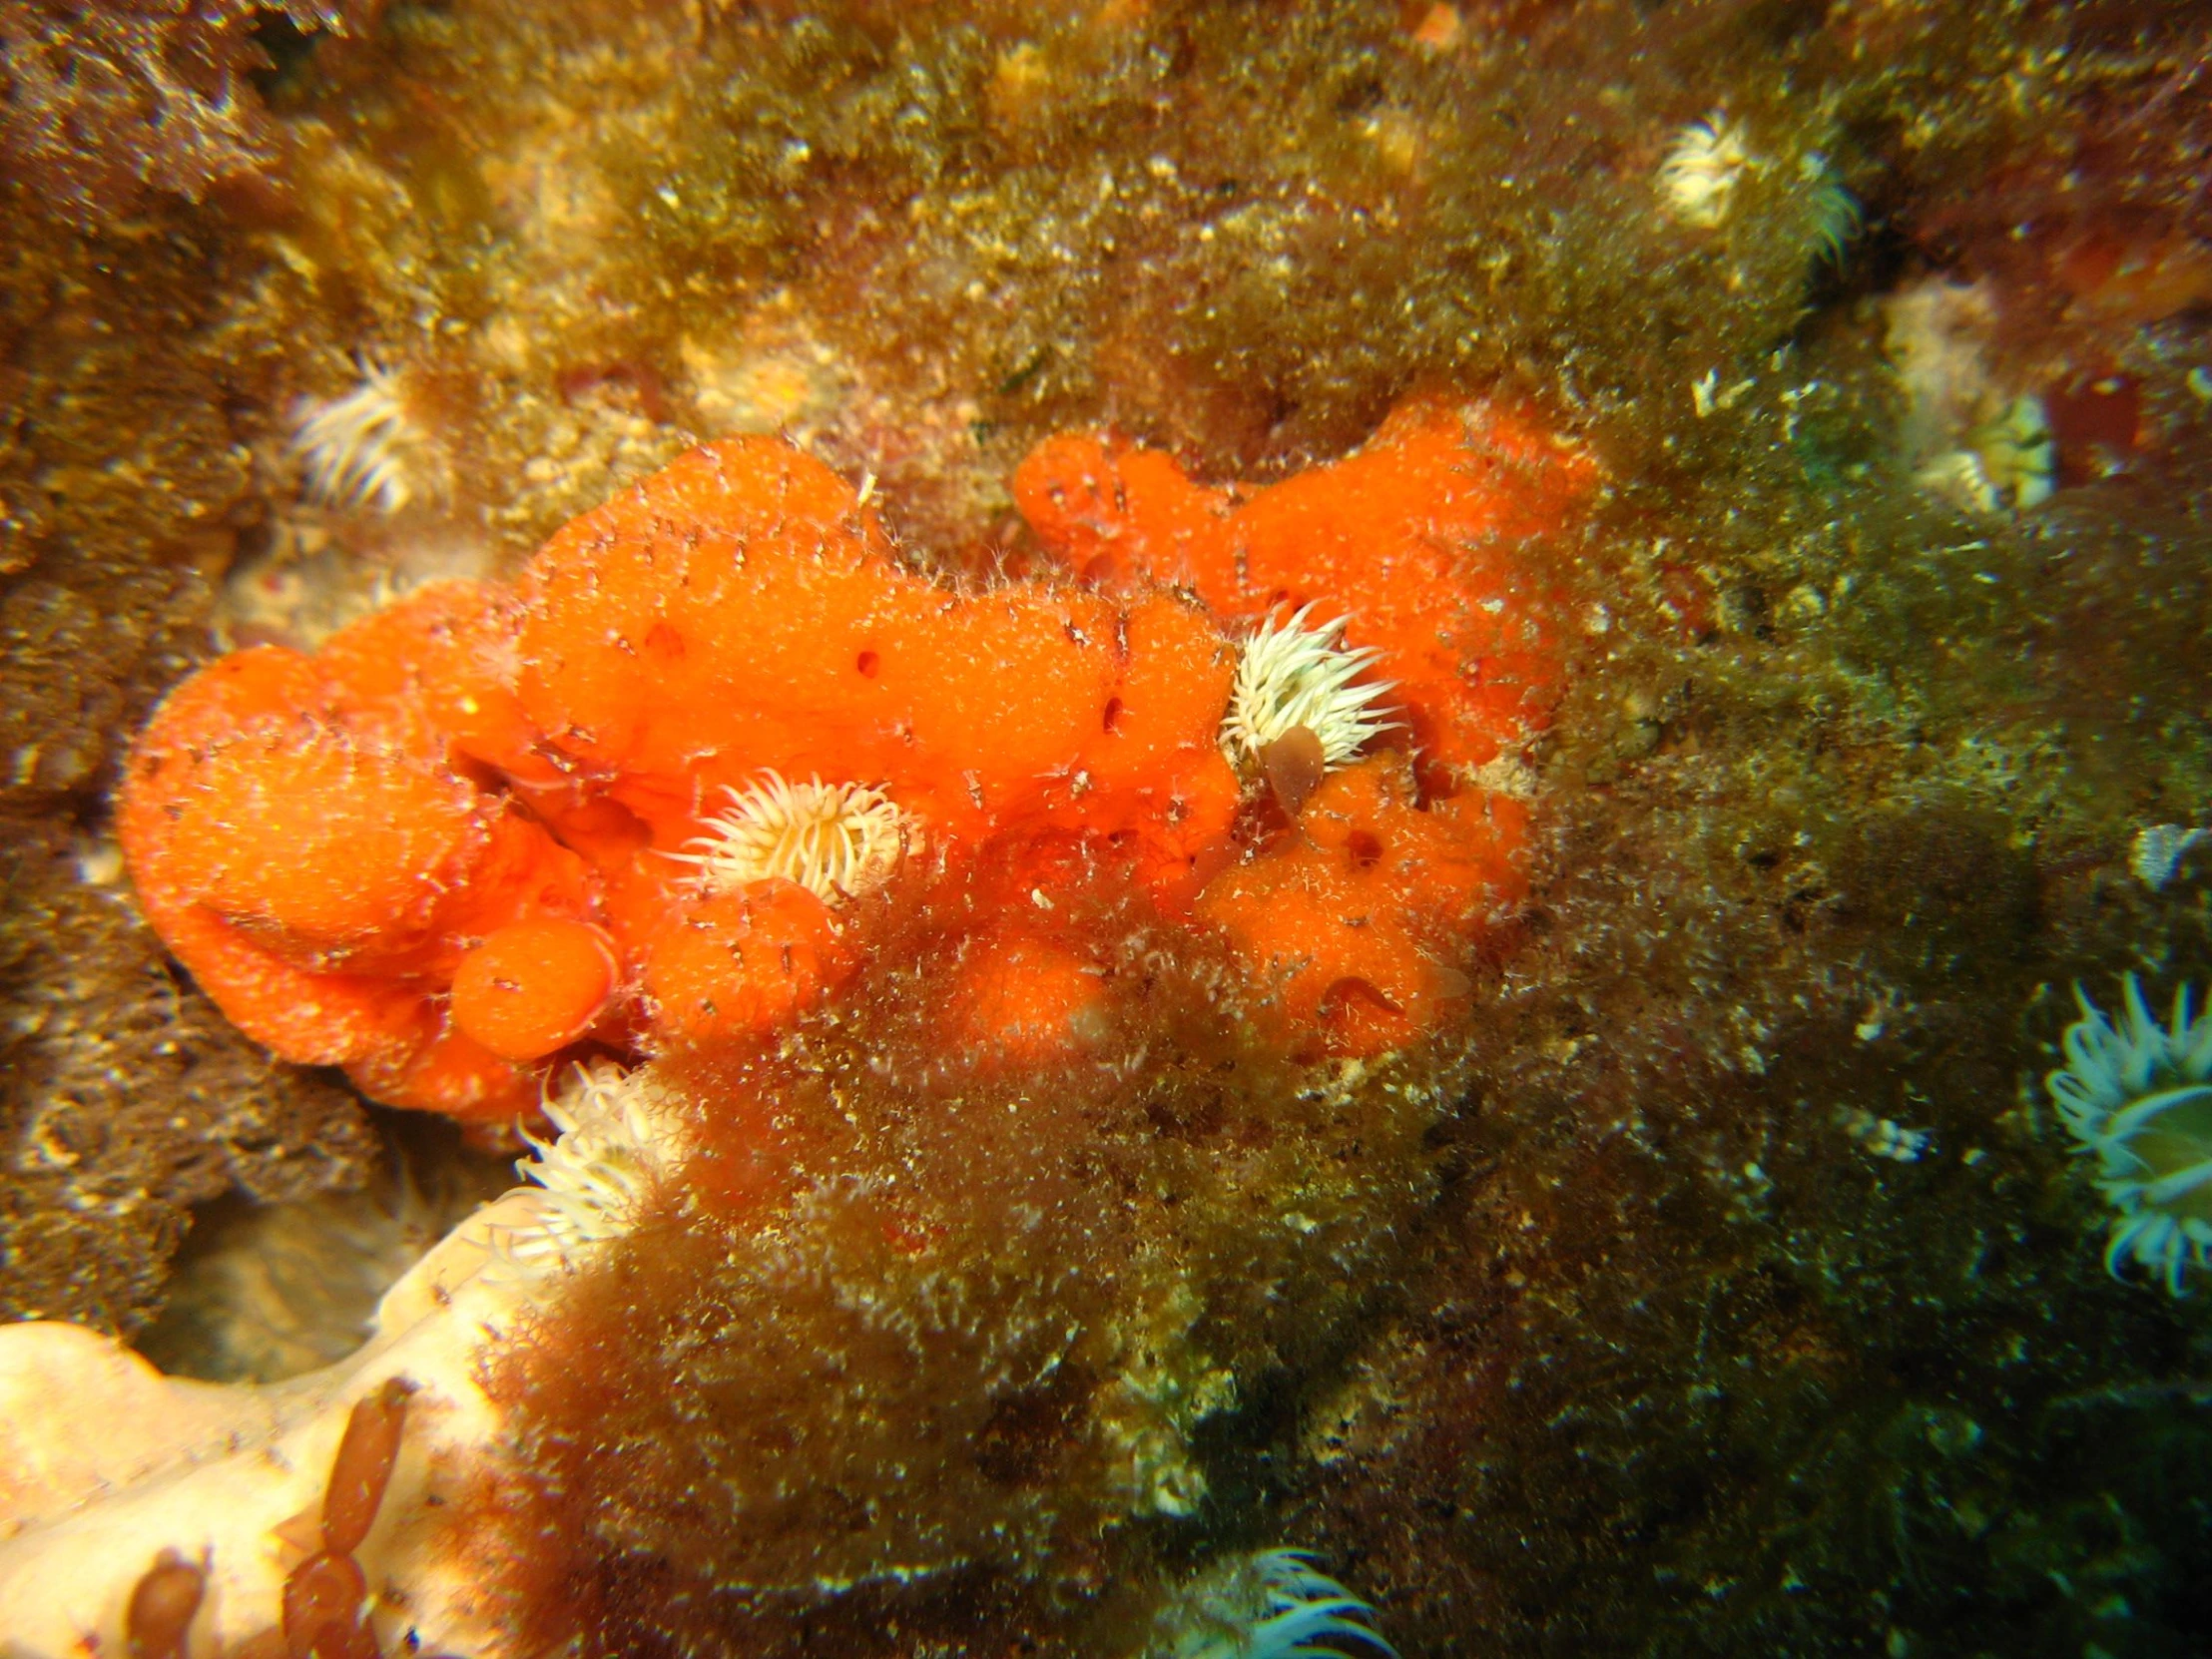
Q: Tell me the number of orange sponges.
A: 1